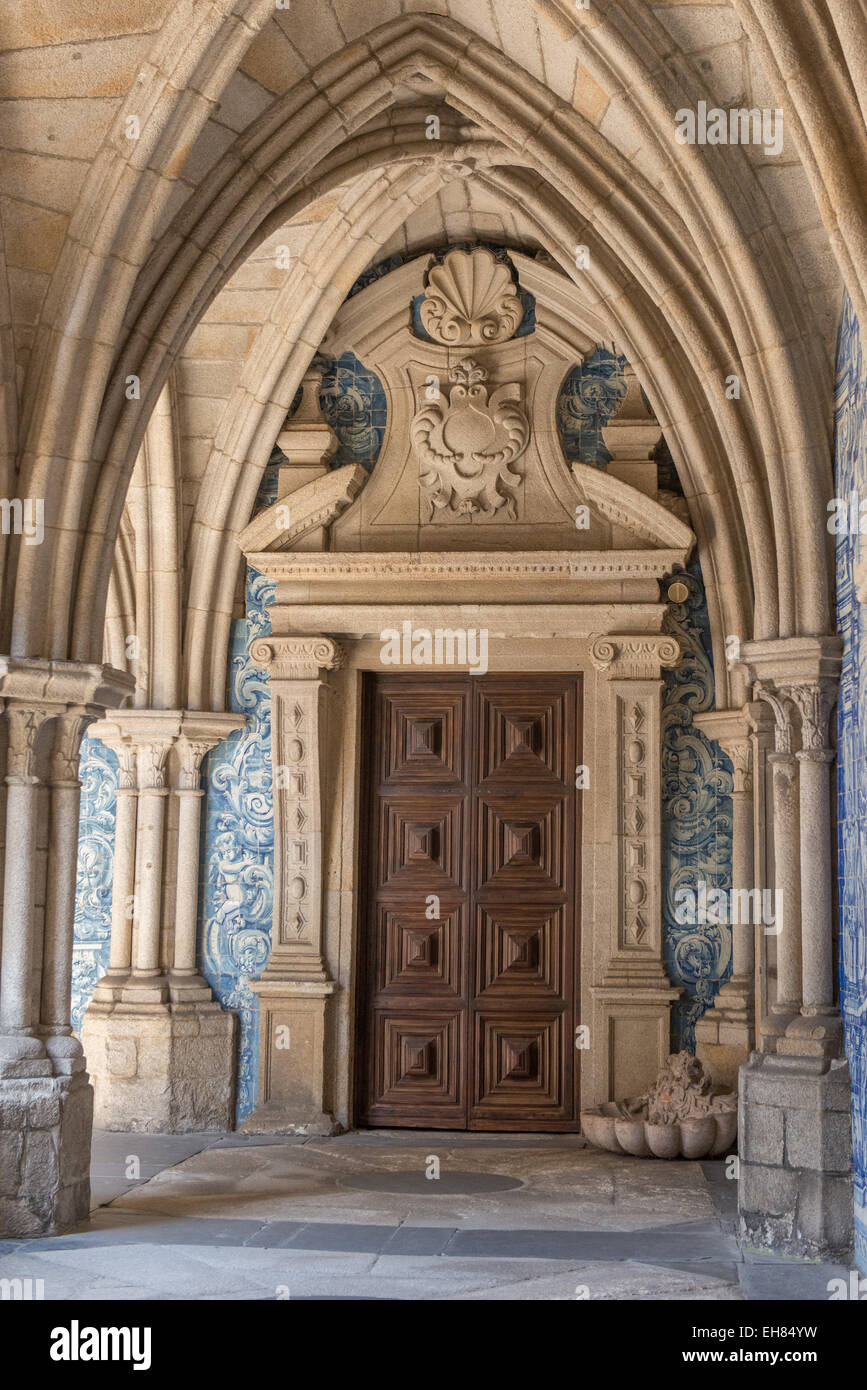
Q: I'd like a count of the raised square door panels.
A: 8